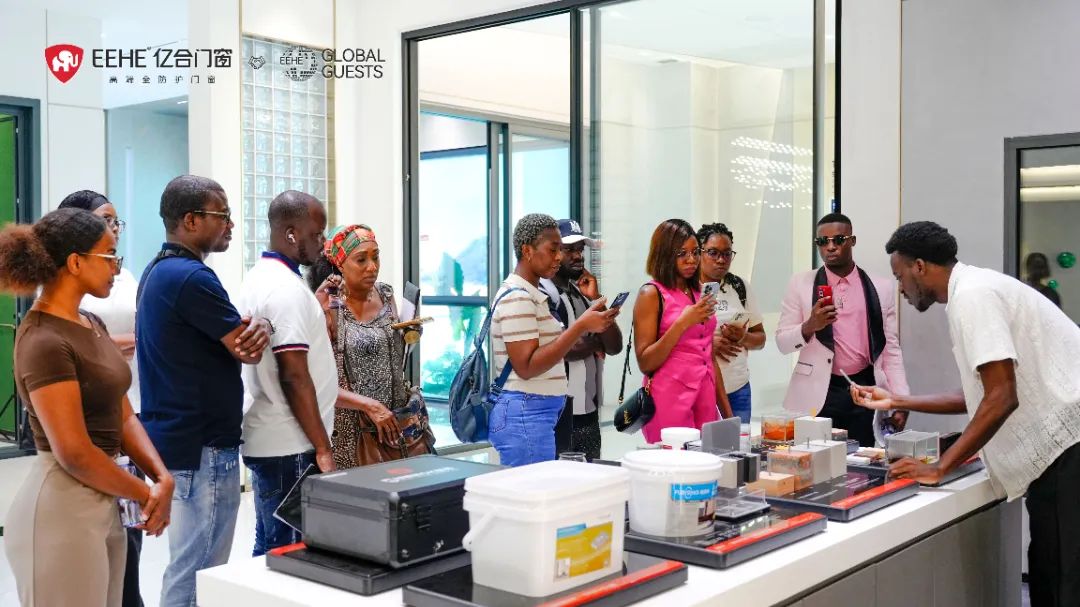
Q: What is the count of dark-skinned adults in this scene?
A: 11